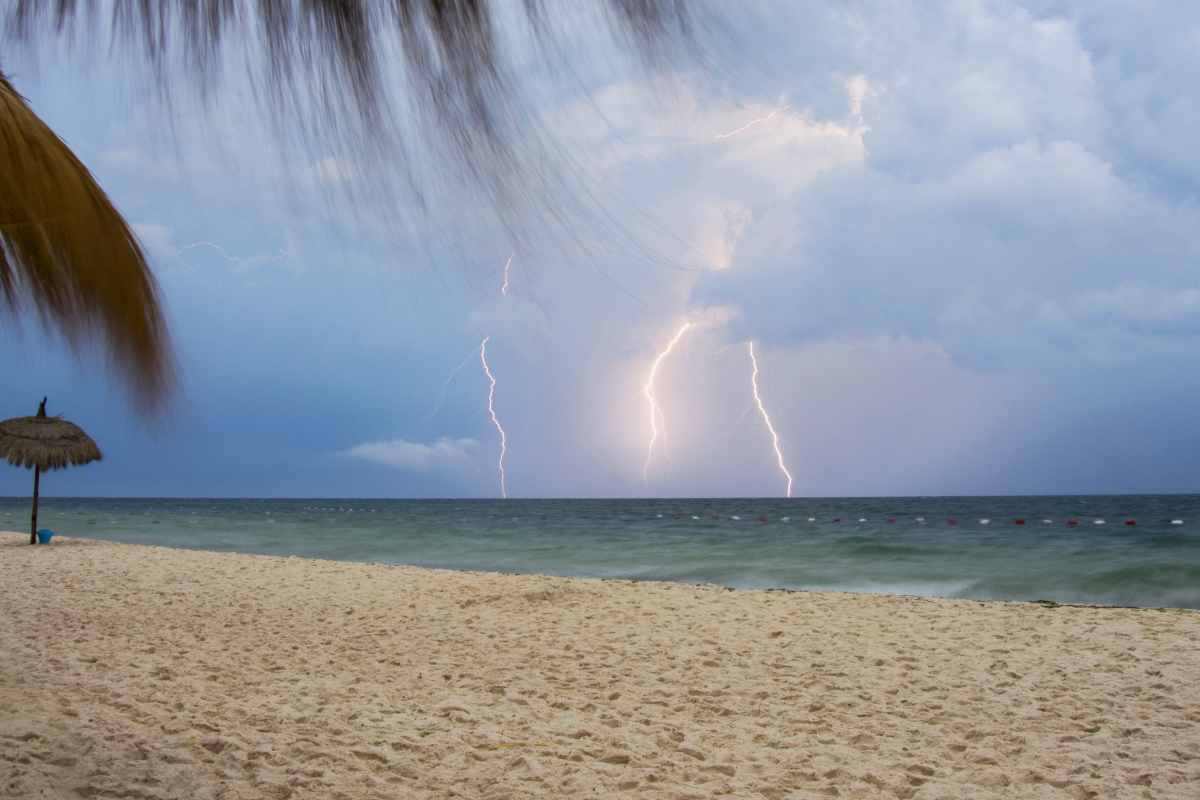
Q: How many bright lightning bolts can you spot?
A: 3